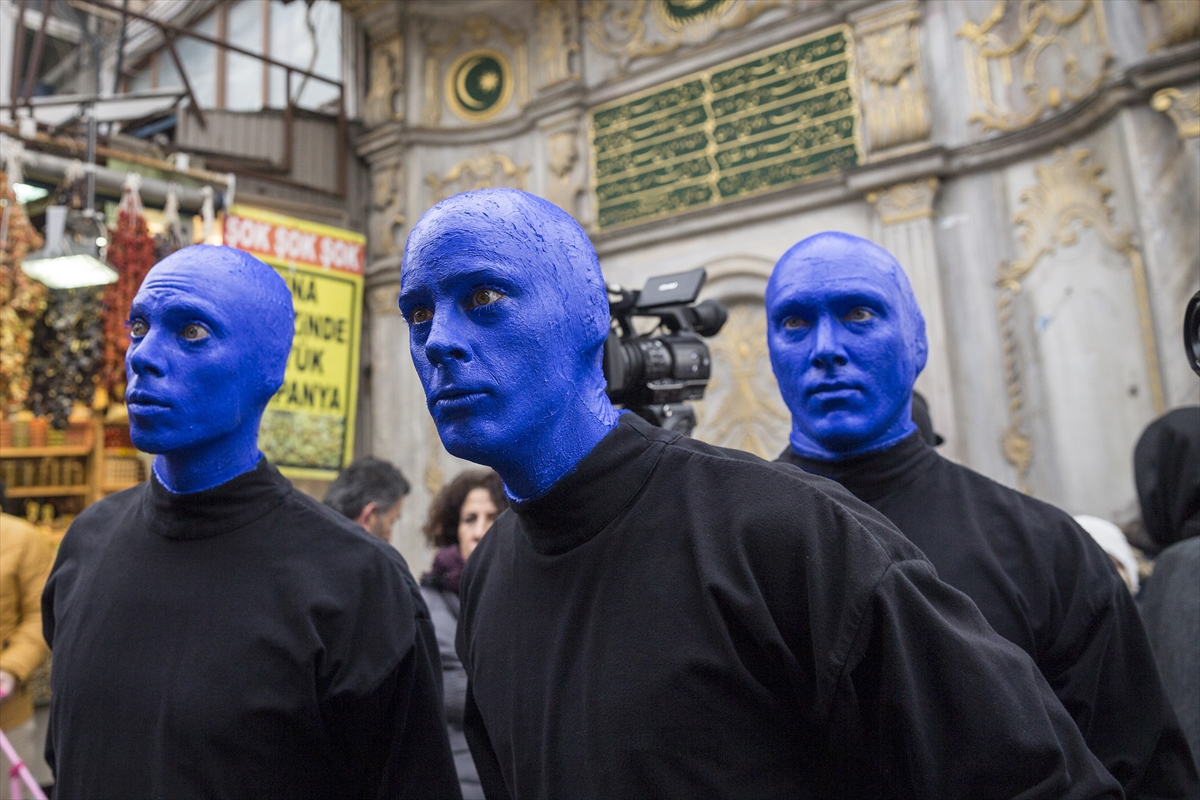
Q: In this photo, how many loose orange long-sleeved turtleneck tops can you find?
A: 0